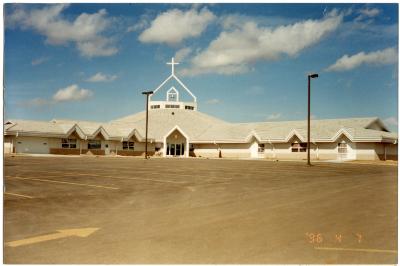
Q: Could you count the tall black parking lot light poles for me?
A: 2